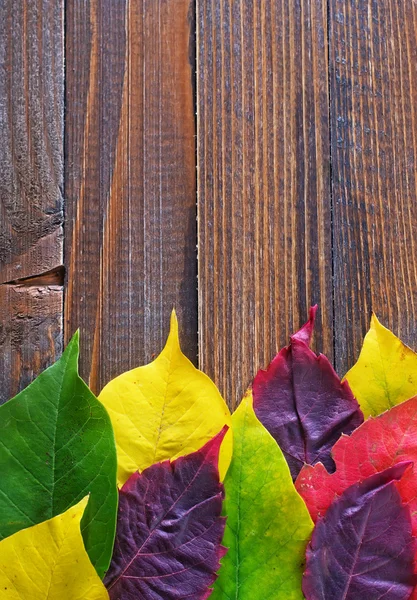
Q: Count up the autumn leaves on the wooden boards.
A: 9